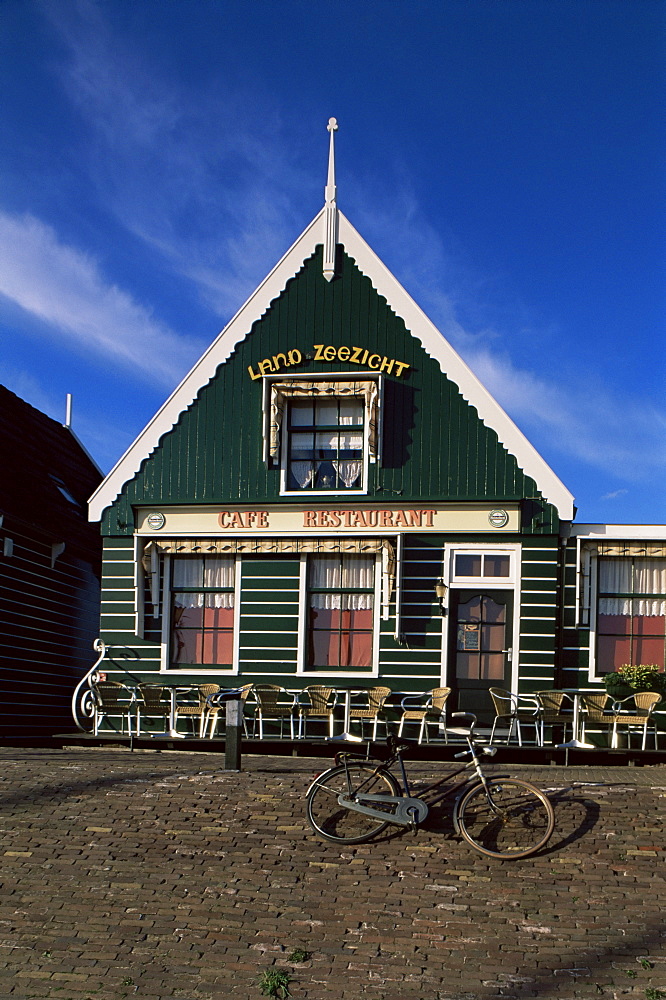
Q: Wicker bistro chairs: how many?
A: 12